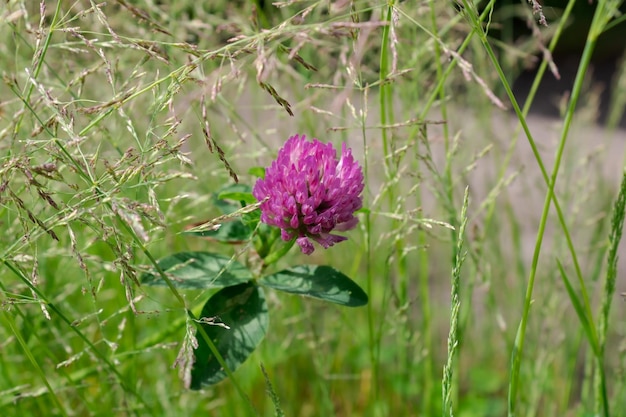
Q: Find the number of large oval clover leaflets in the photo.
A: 3